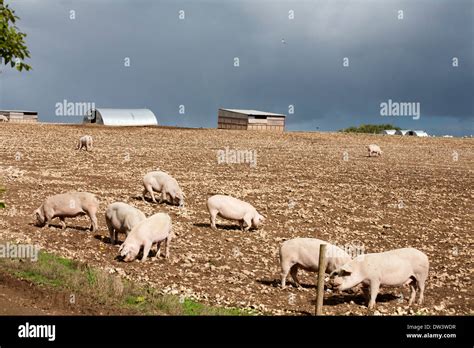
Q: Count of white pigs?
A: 9